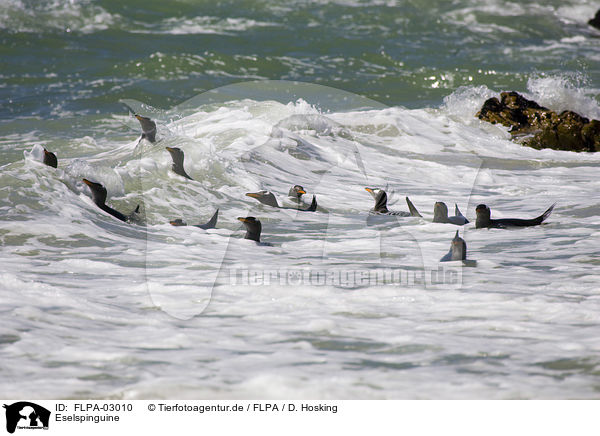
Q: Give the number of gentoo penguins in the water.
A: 12